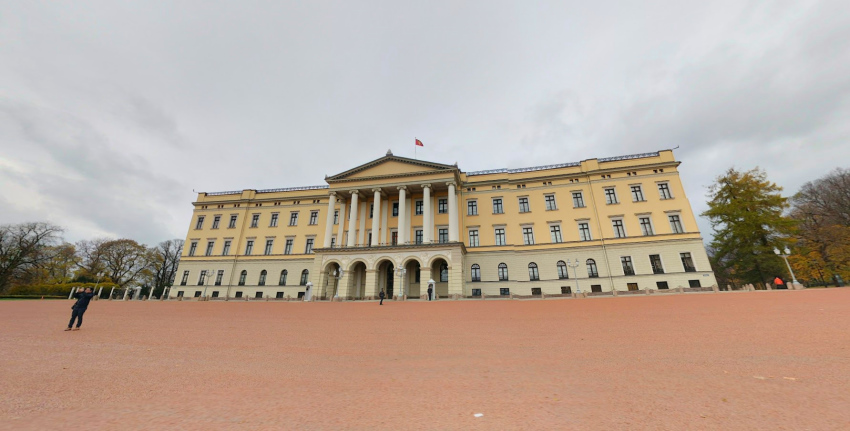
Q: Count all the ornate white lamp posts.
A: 6